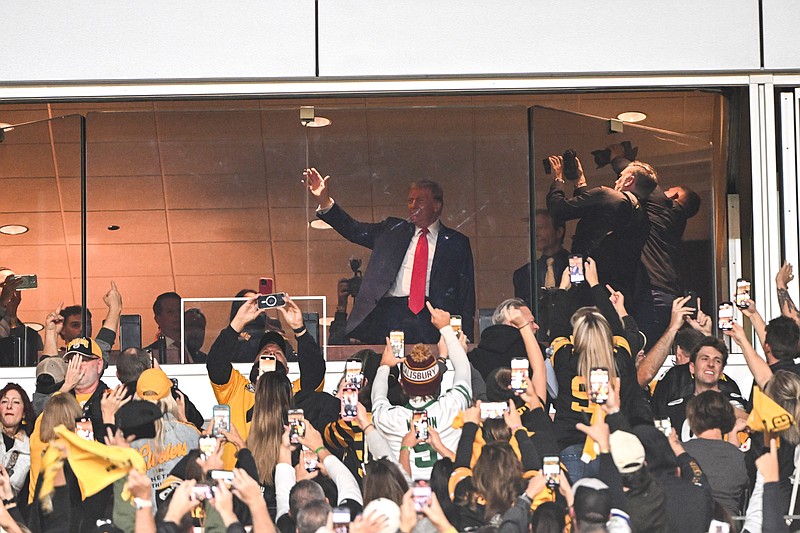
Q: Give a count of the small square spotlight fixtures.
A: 2